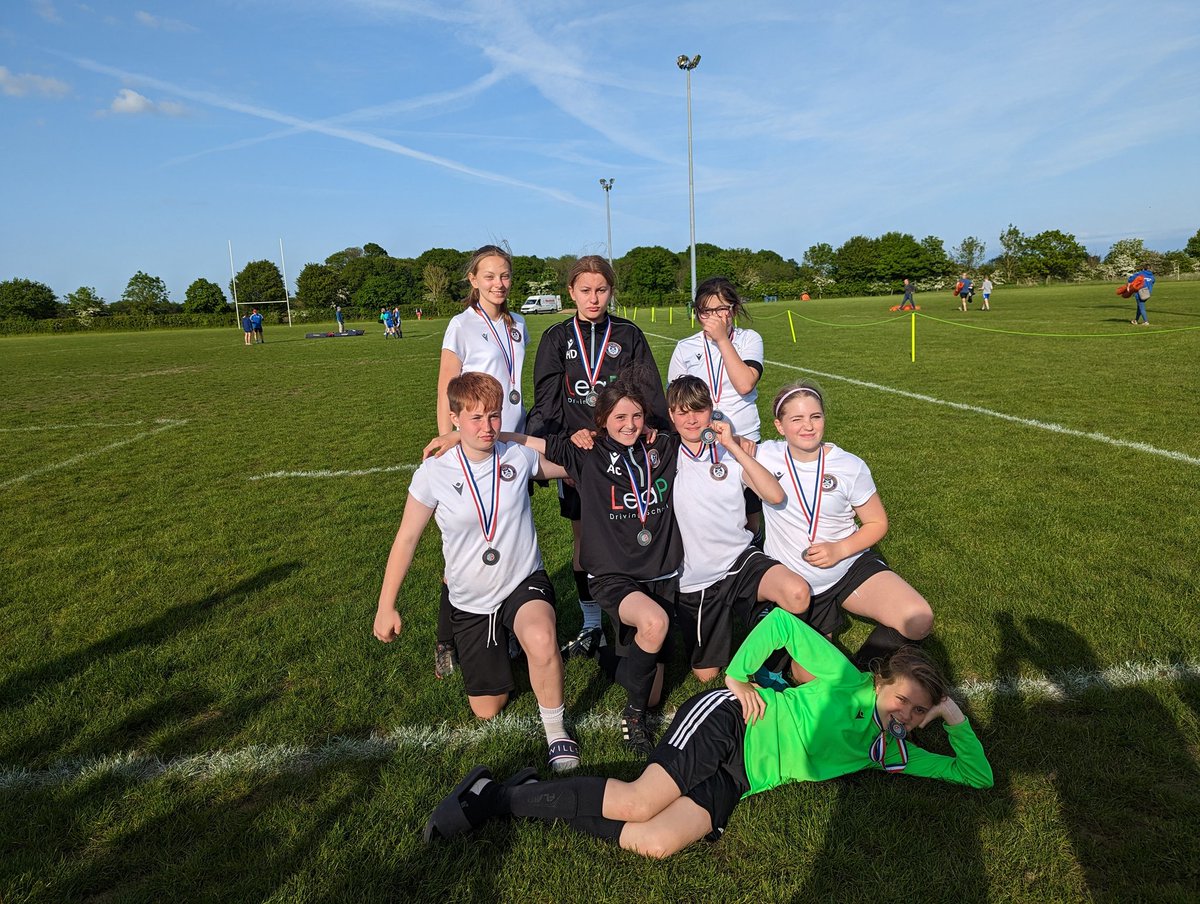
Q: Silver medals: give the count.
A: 8